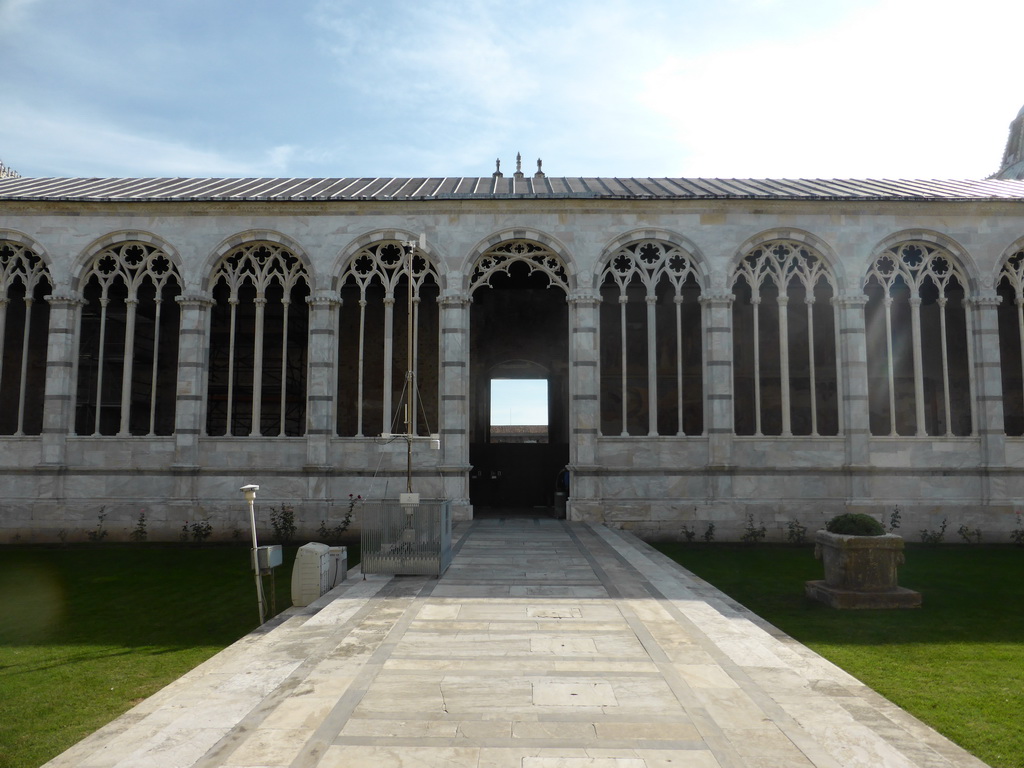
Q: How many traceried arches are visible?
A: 9